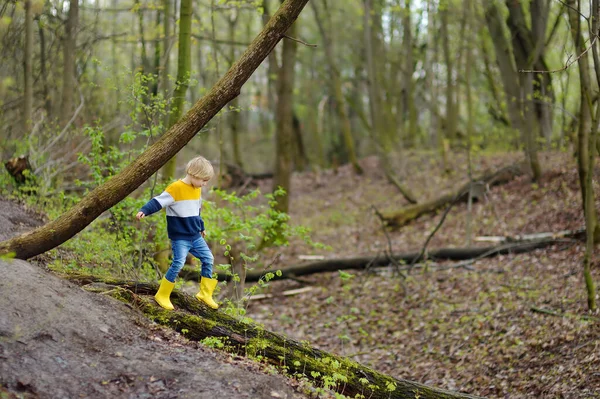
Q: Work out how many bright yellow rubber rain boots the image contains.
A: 2